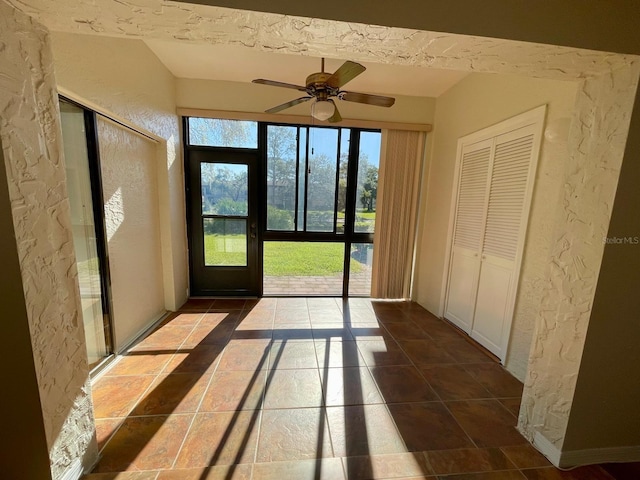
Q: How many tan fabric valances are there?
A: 1